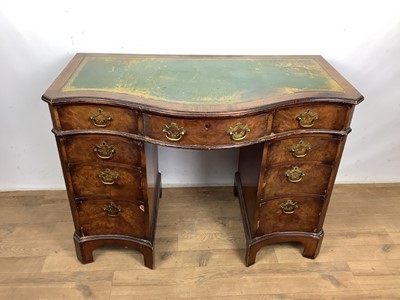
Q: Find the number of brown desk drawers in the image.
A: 9